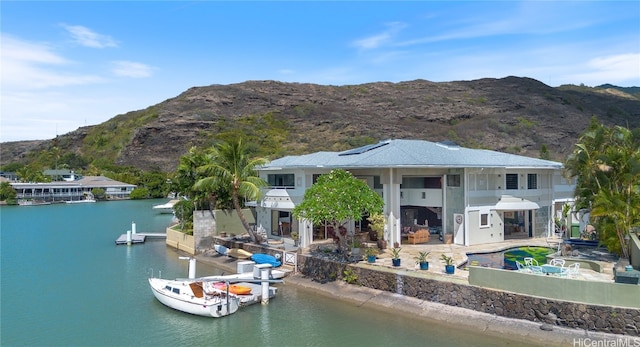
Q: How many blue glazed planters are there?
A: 4